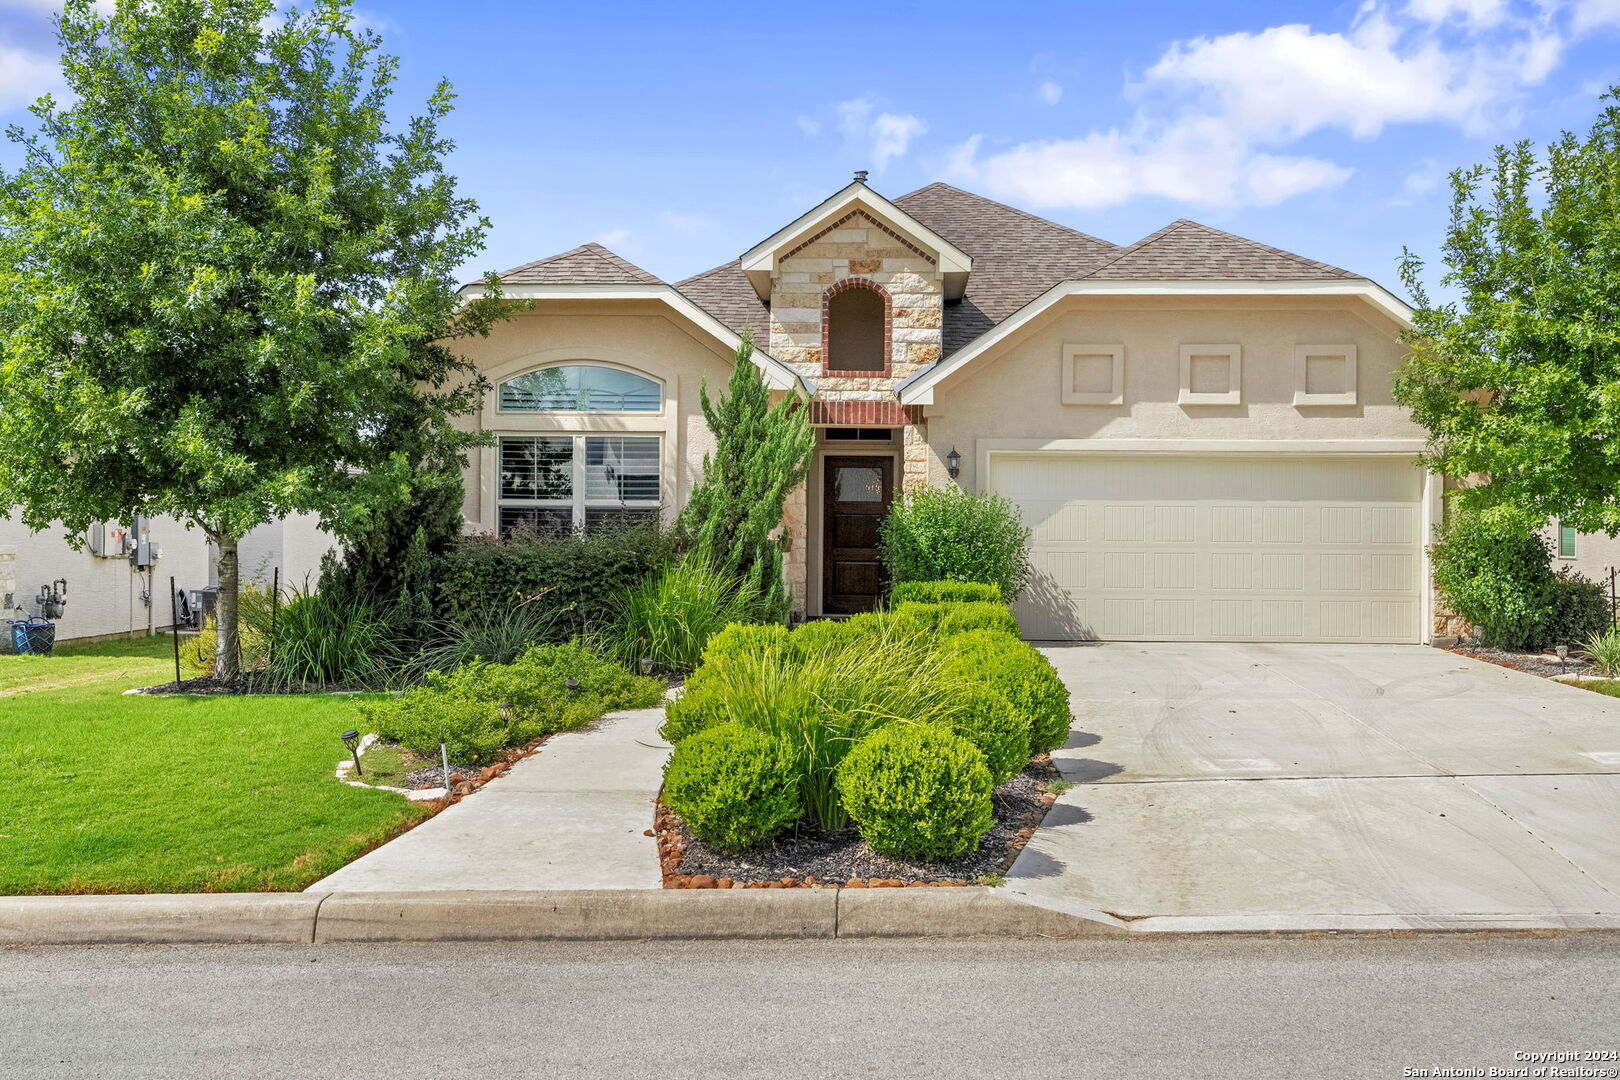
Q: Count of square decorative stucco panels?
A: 3